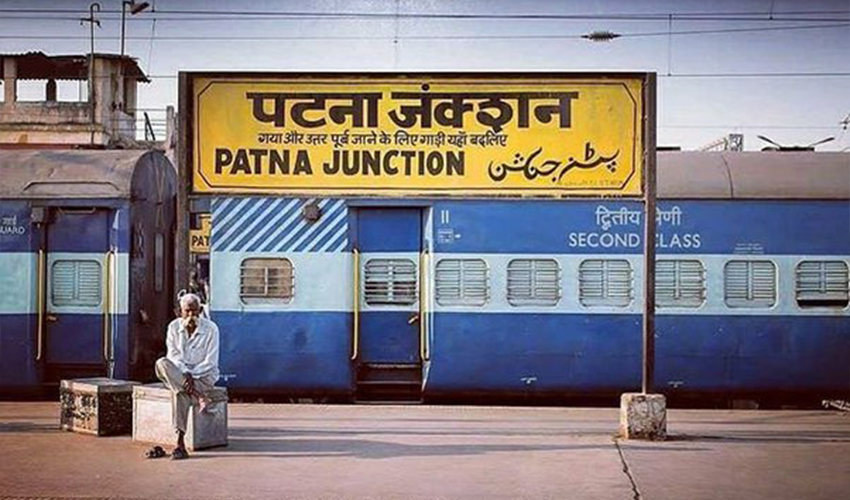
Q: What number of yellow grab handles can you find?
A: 4